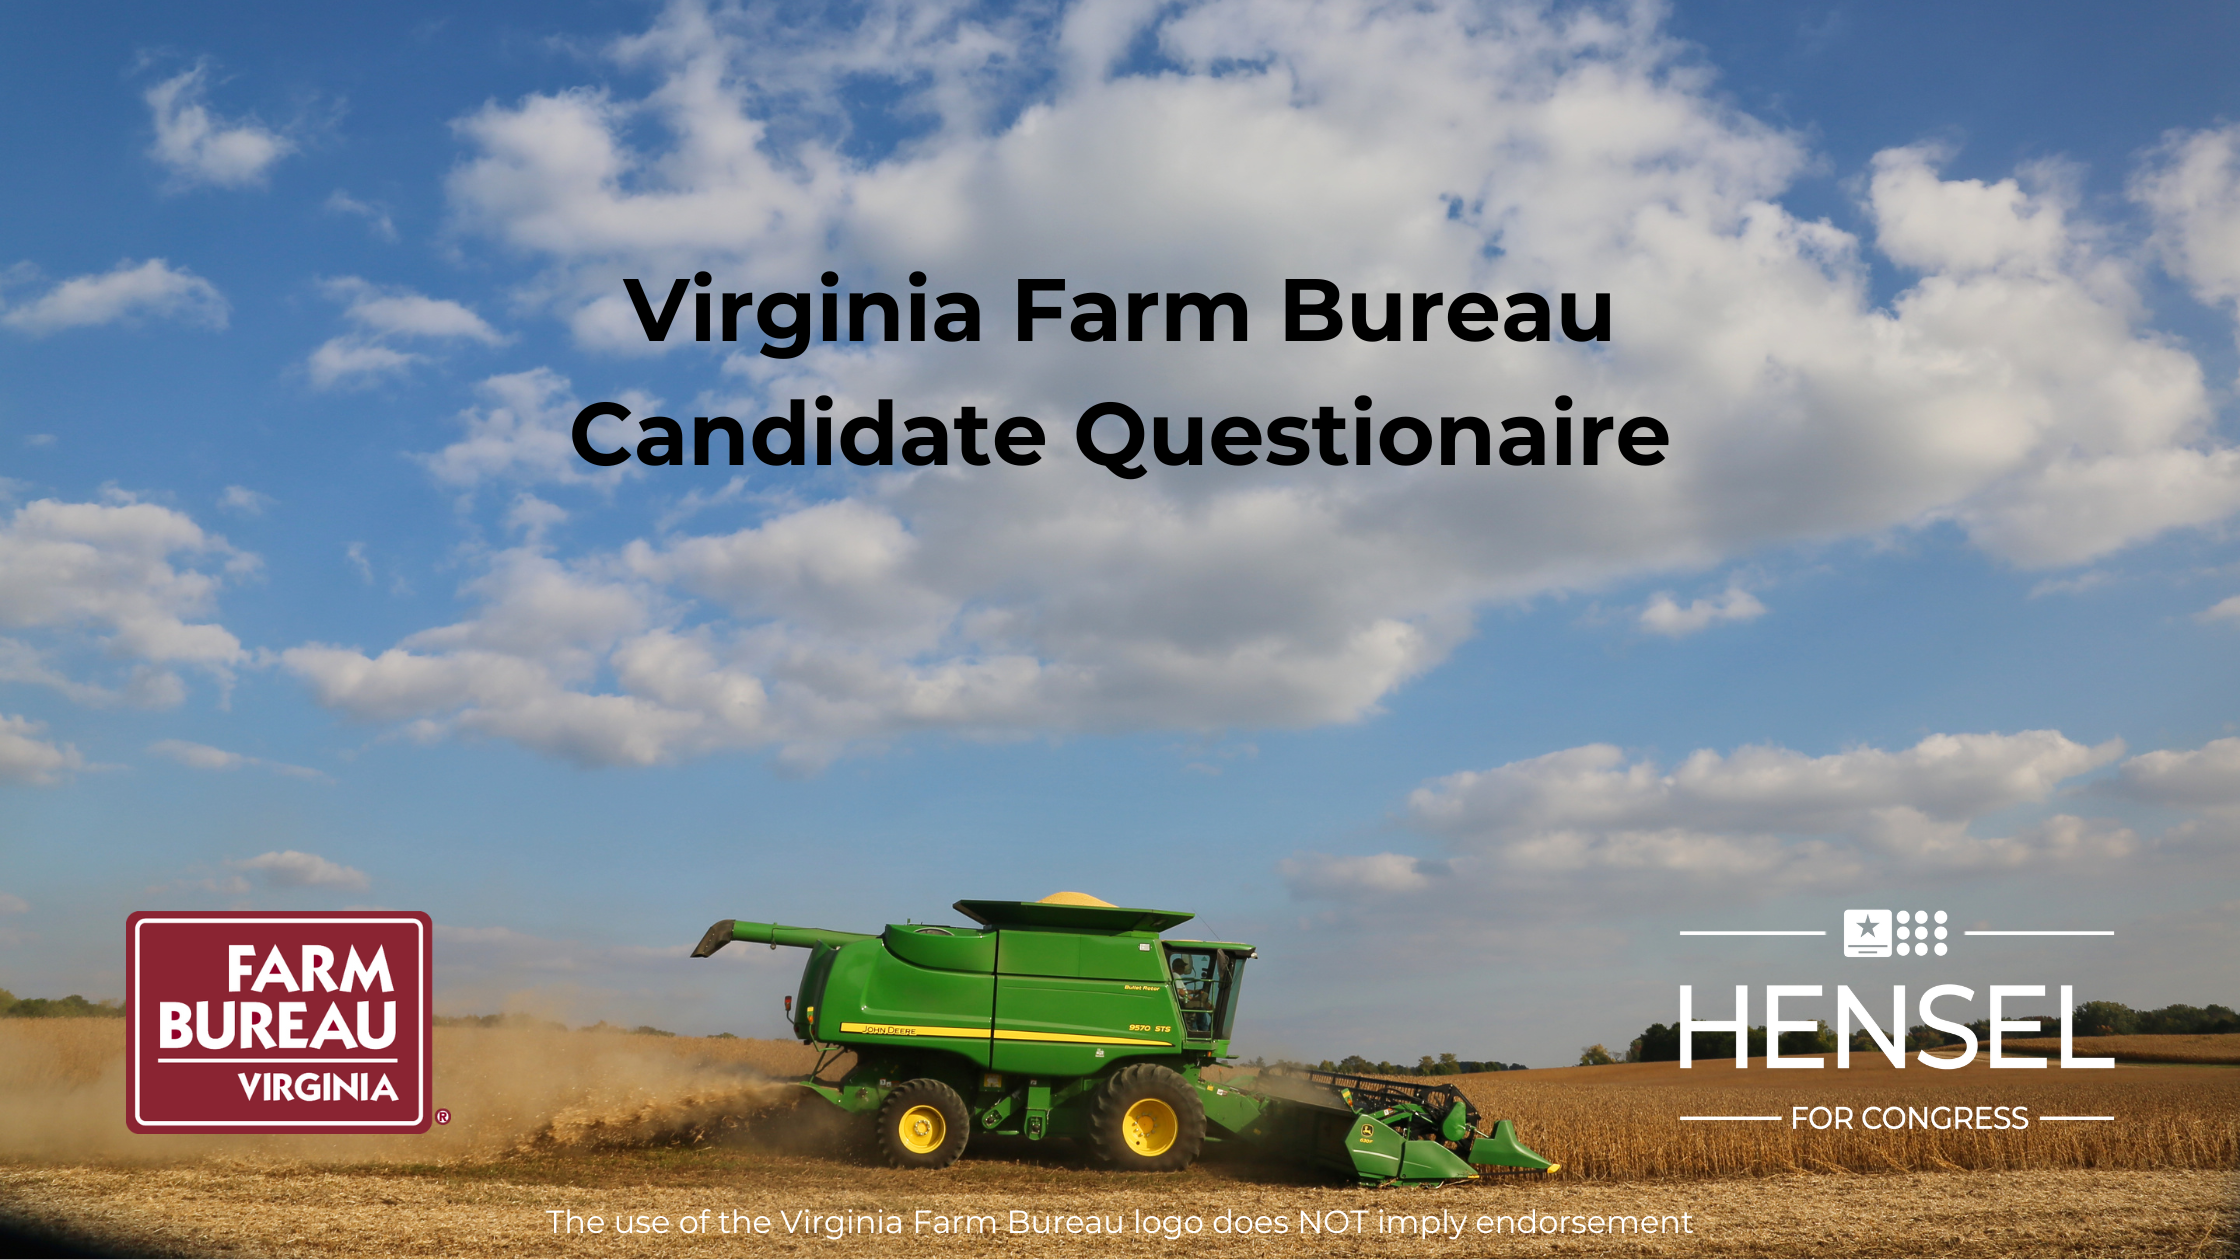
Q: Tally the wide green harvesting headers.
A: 1